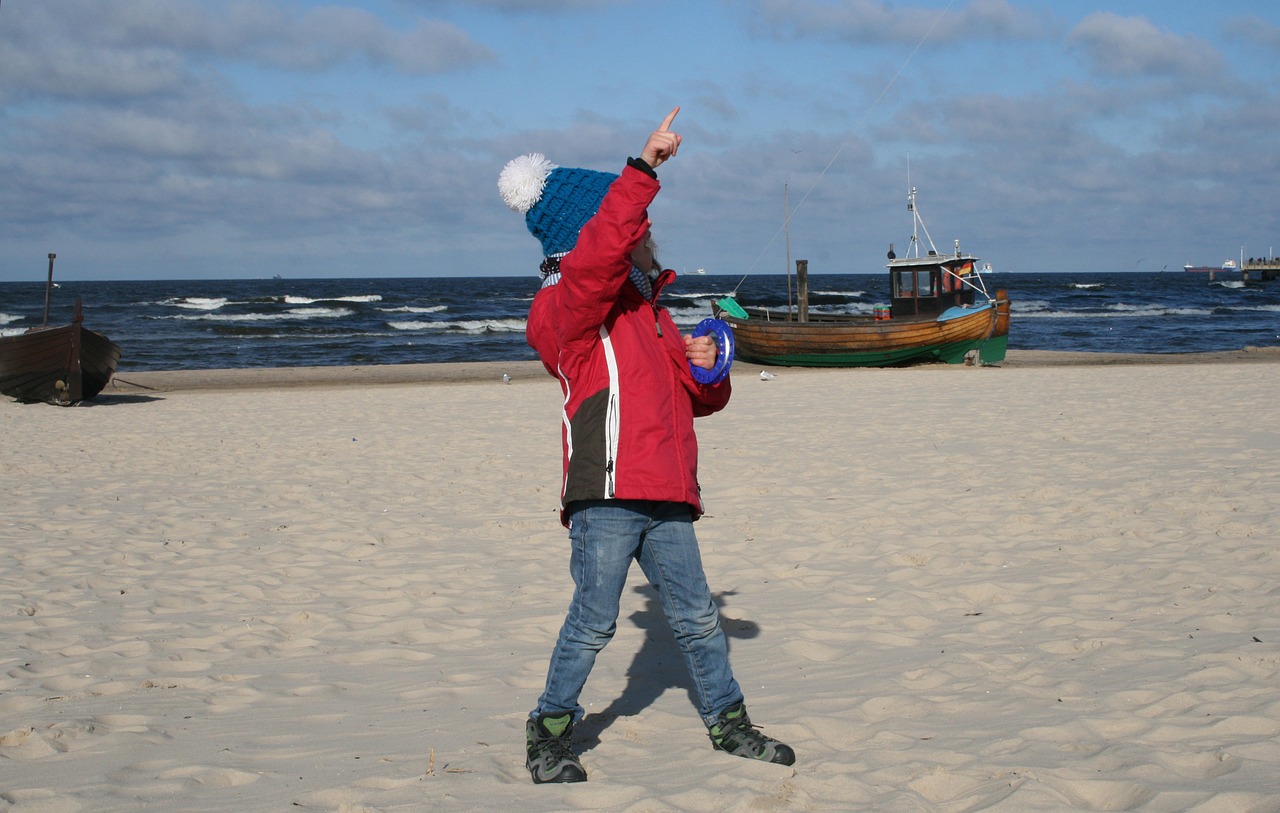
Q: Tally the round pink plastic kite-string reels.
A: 0